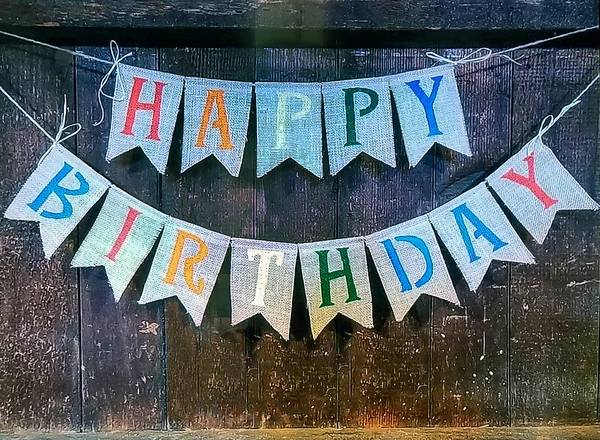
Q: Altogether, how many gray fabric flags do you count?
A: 13